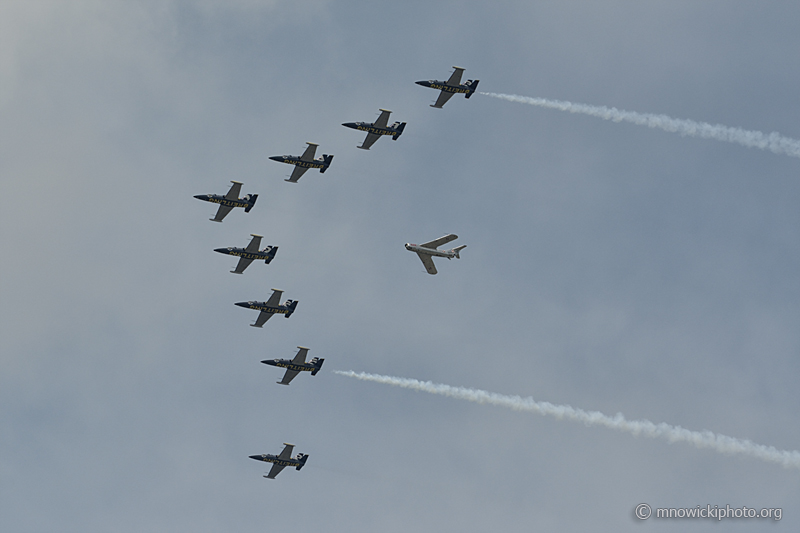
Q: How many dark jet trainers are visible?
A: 8